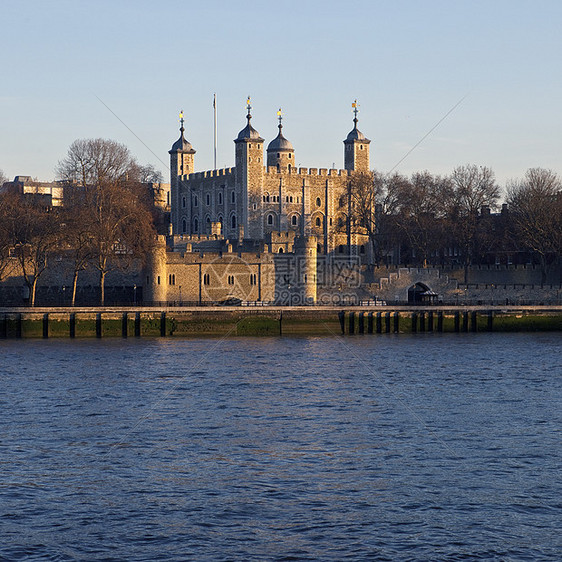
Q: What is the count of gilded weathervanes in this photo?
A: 4